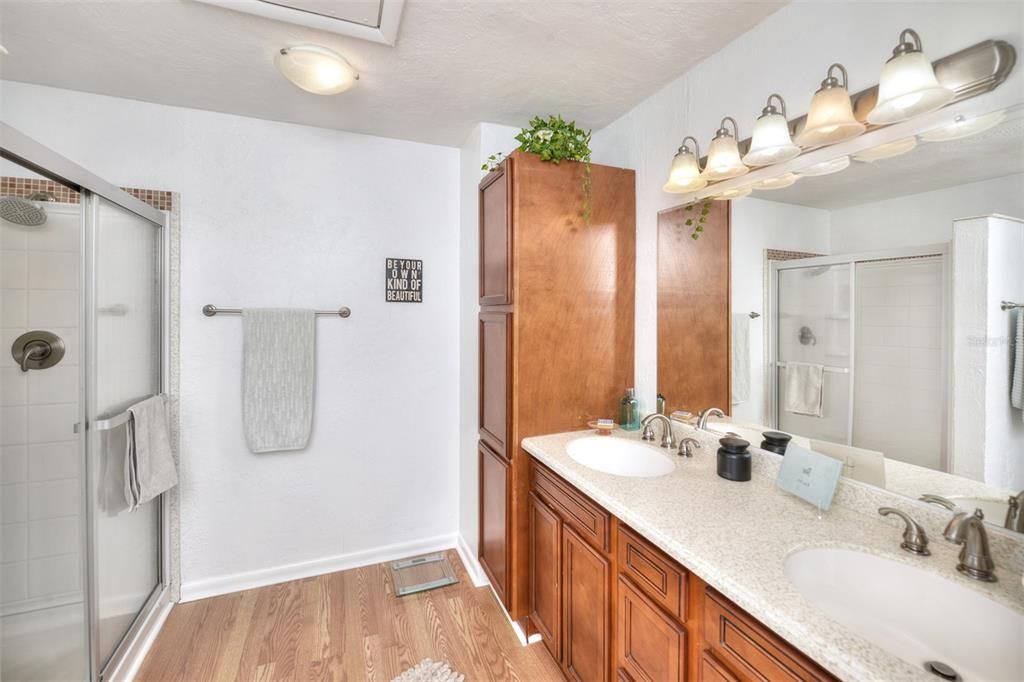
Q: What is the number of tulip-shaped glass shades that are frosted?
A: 5